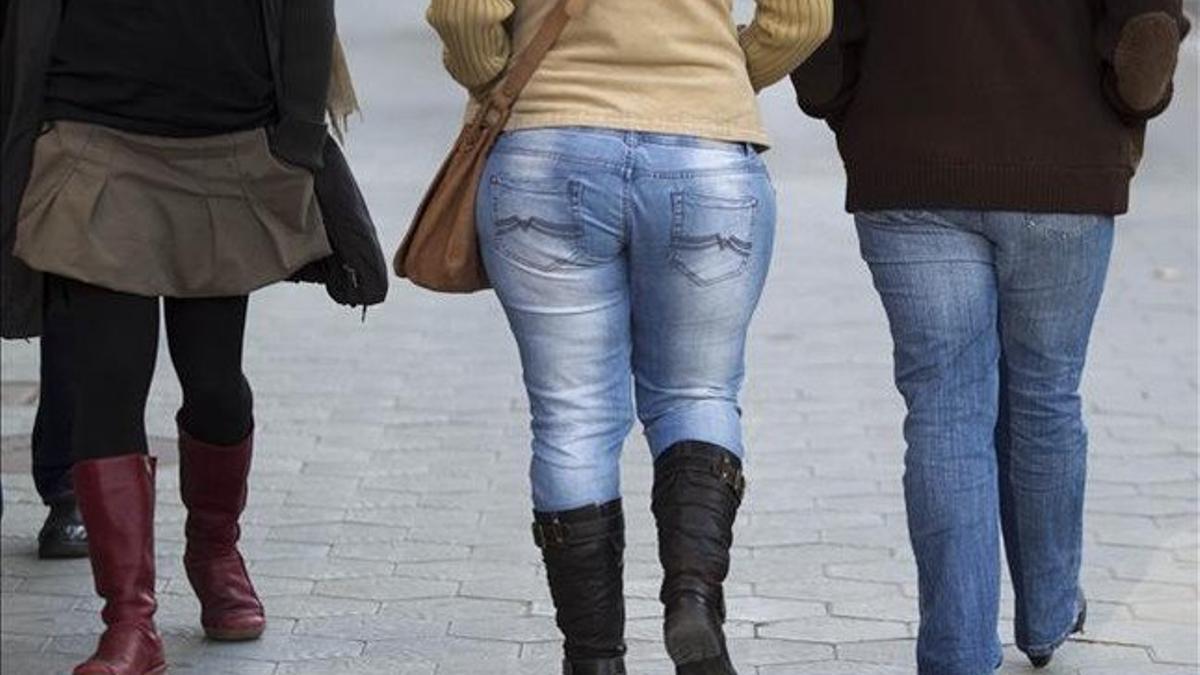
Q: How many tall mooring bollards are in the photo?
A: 0